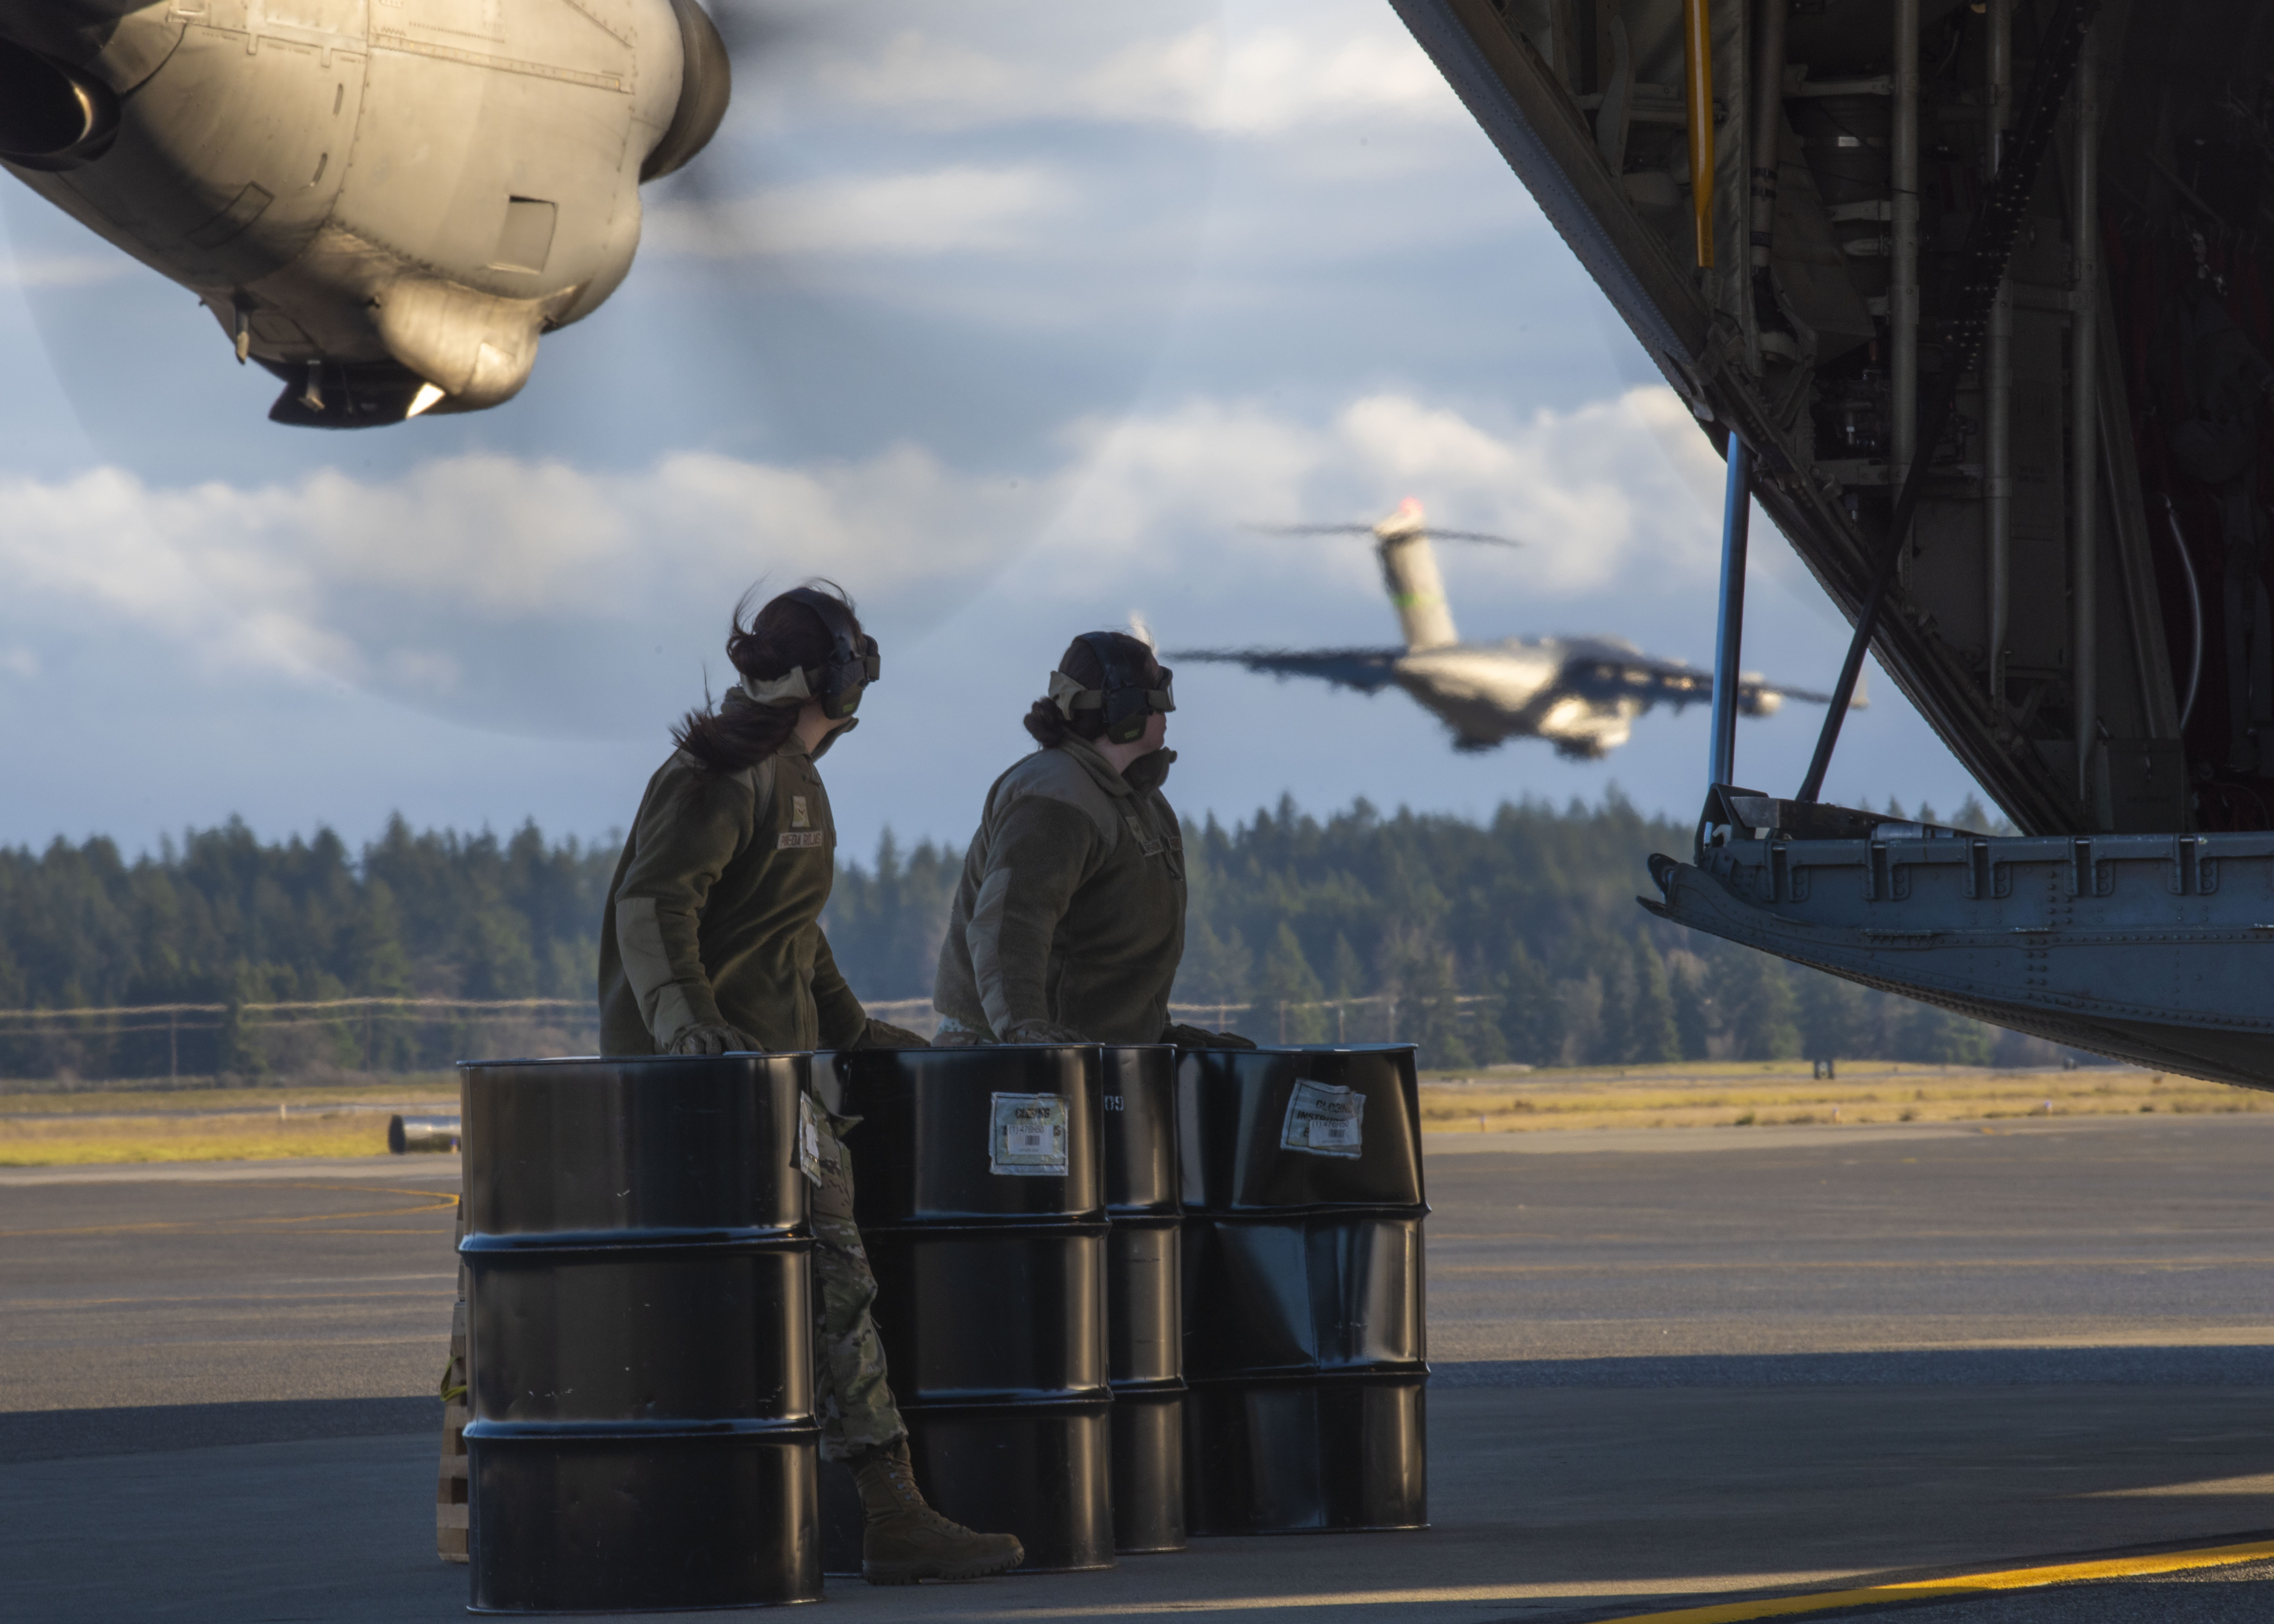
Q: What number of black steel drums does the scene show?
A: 4